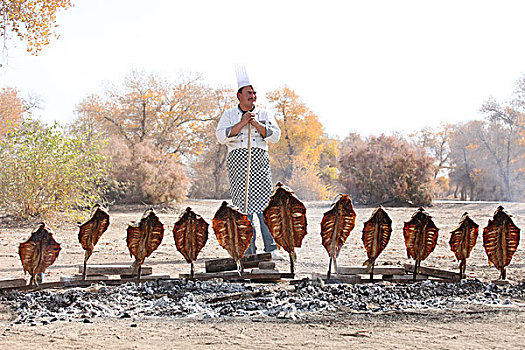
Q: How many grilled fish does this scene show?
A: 11